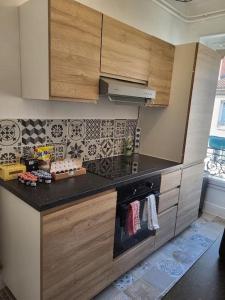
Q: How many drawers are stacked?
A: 3